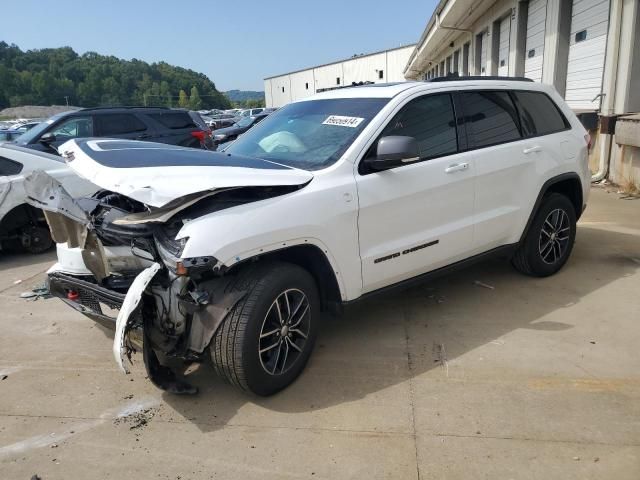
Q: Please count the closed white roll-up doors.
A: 4